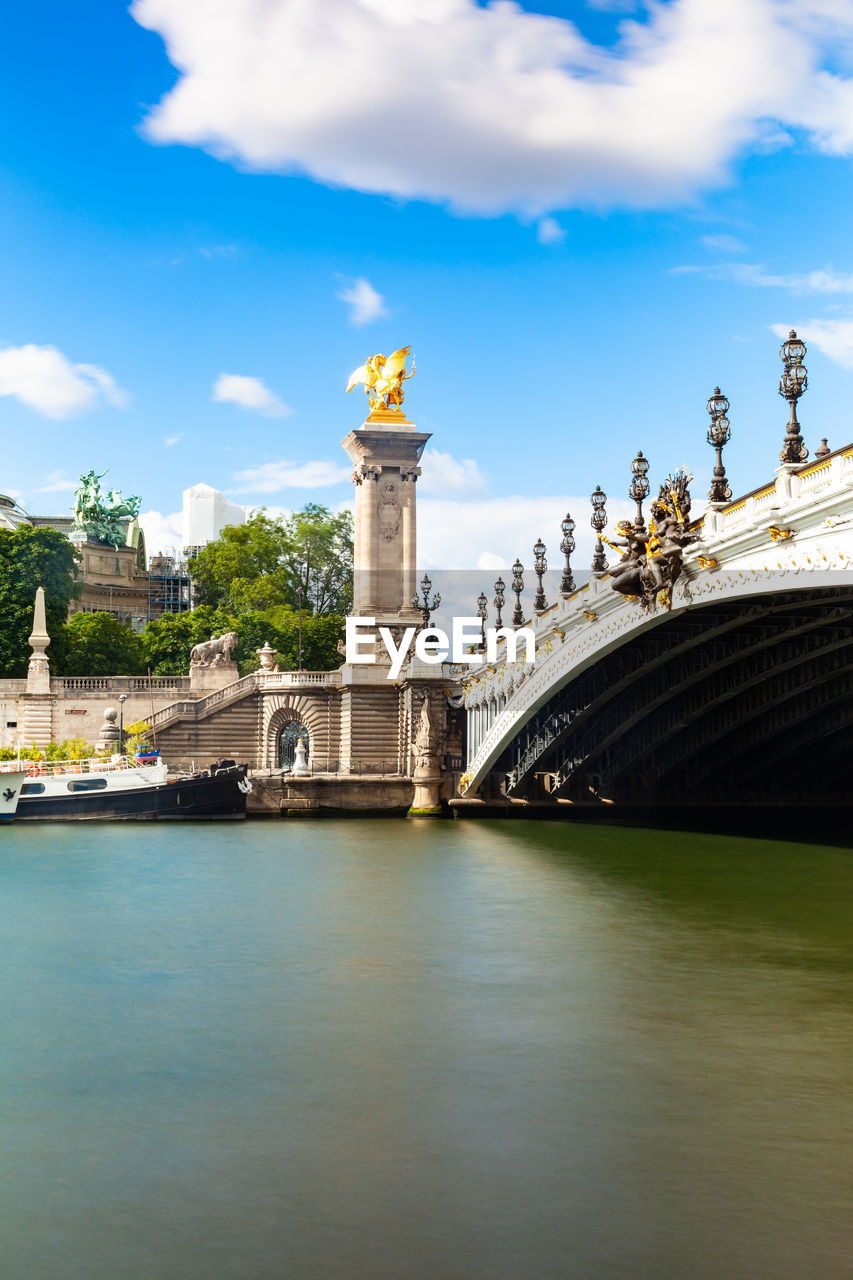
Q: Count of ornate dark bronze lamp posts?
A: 10